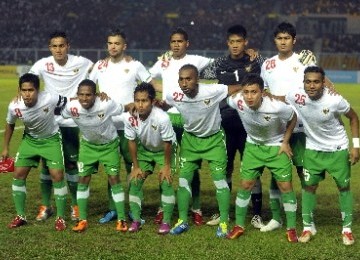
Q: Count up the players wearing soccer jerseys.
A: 11